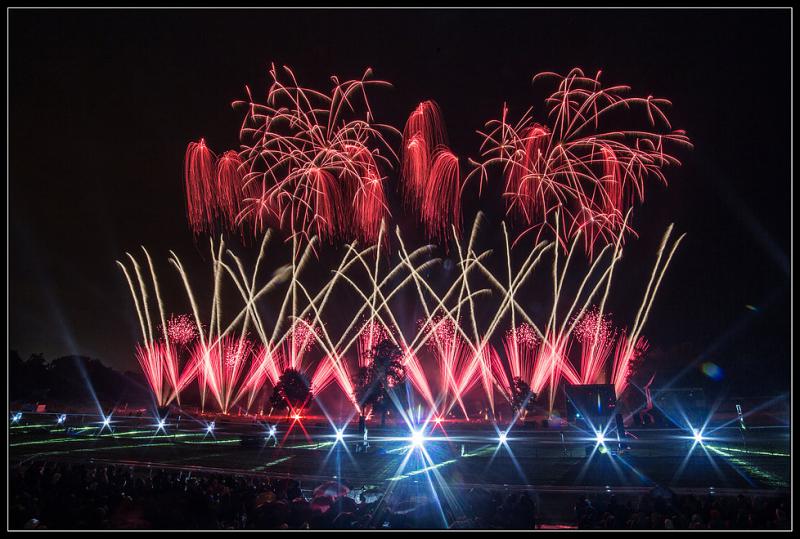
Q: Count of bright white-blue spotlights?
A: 11